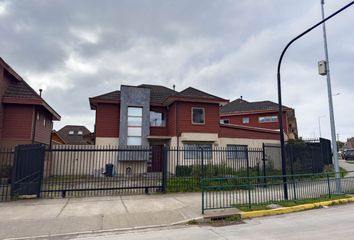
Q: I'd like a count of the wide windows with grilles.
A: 2